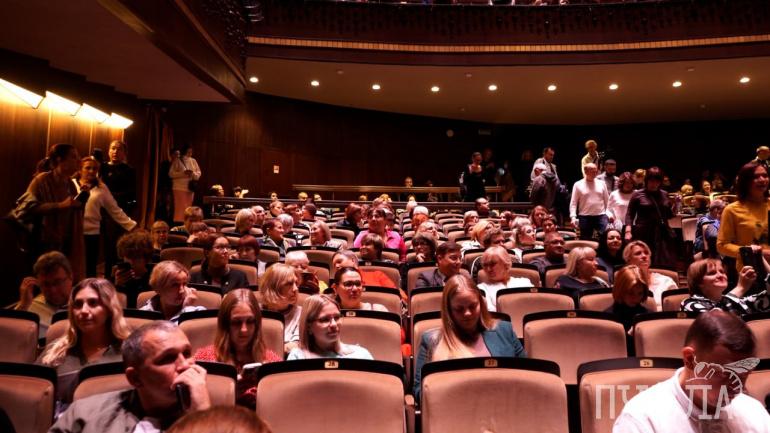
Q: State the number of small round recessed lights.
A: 9